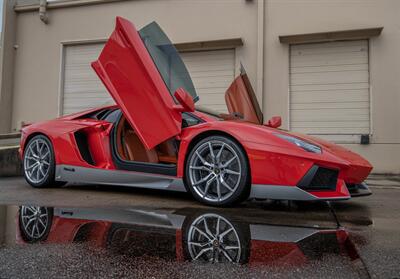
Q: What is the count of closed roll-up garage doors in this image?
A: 3